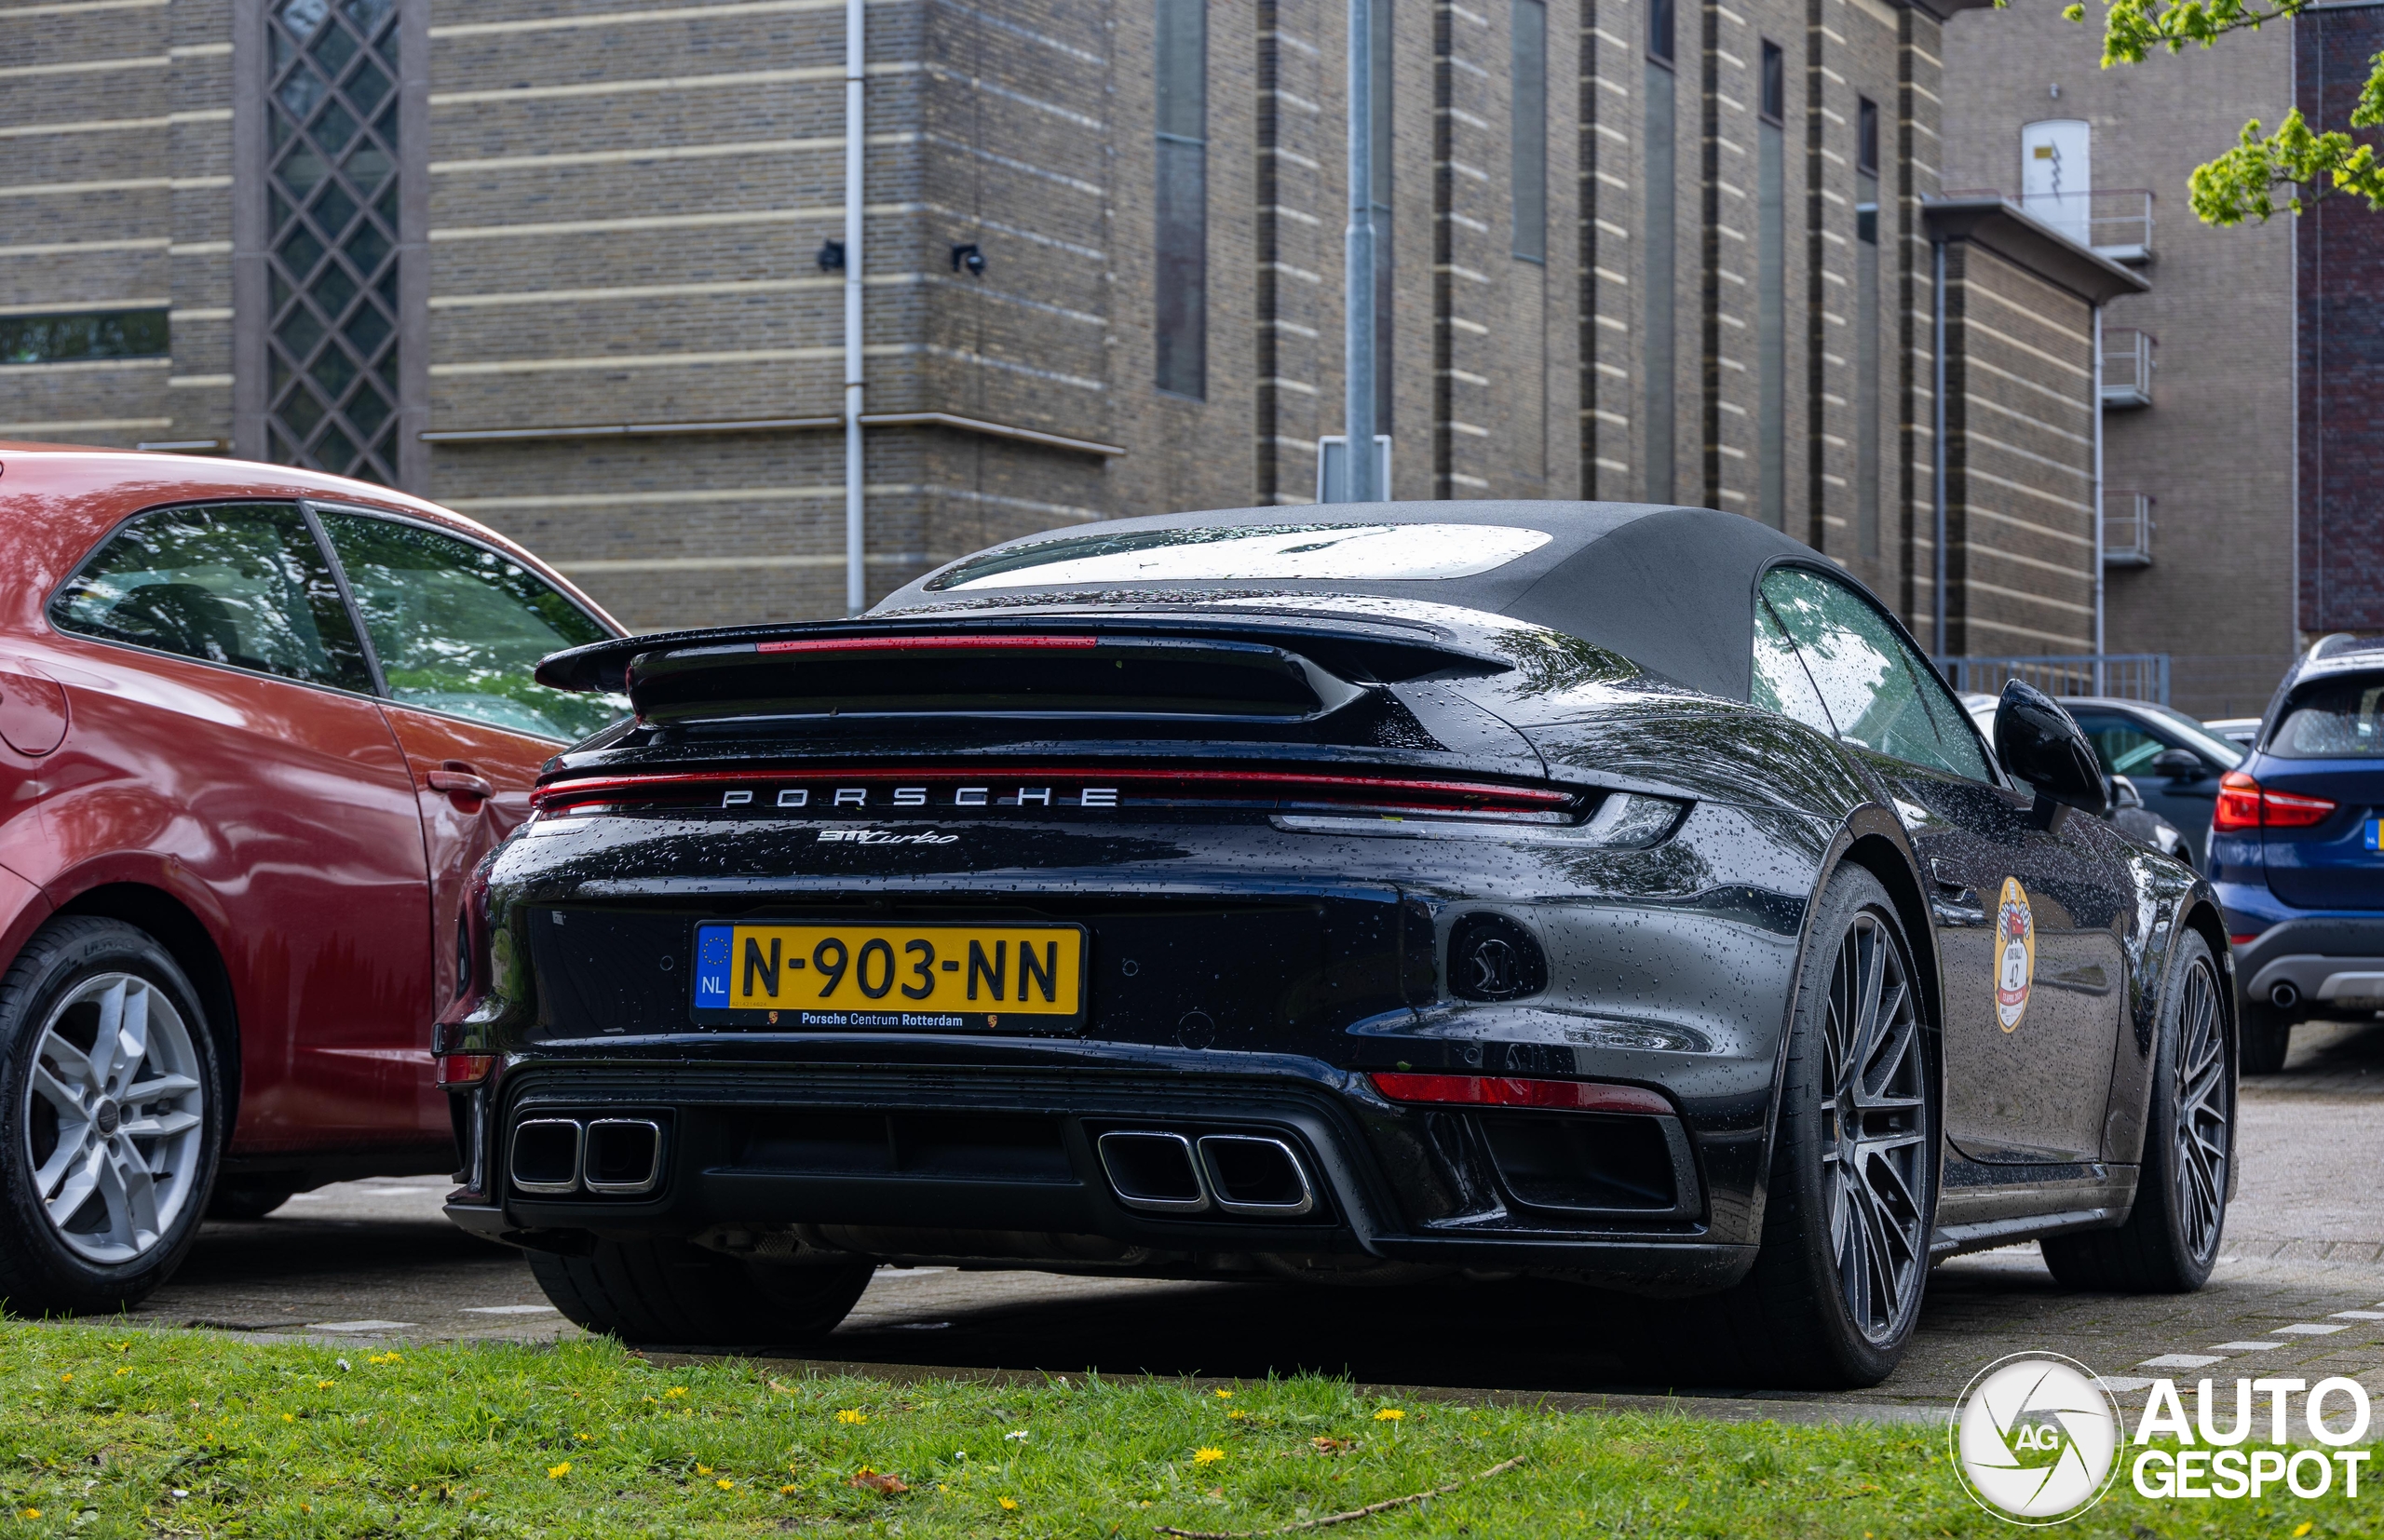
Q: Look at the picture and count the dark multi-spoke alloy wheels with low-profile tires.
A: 2